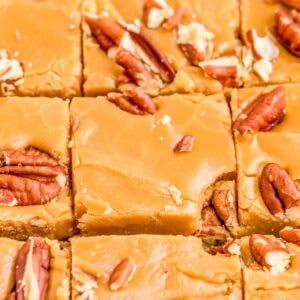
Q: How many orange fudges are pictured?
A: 9